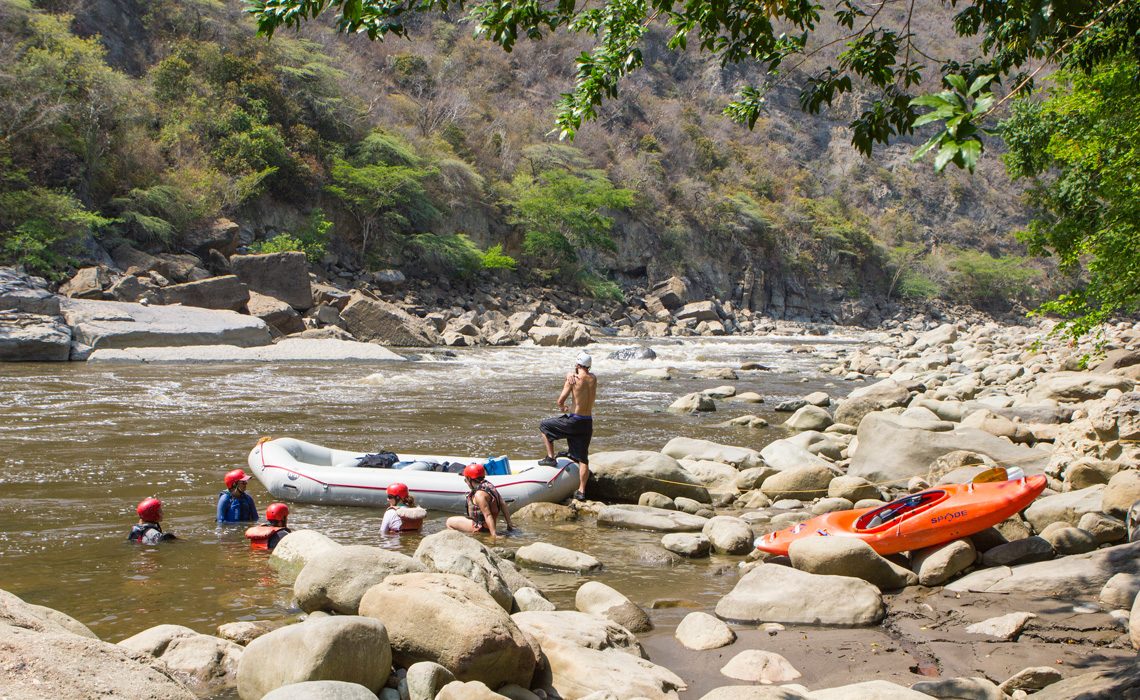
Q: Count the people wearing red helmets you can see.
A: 5